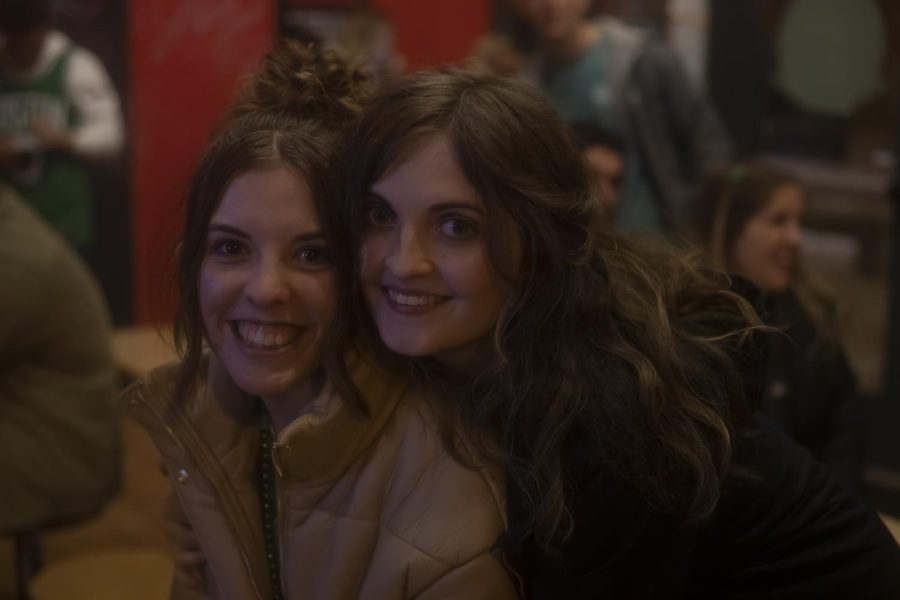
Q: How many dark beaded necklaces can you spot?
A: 1